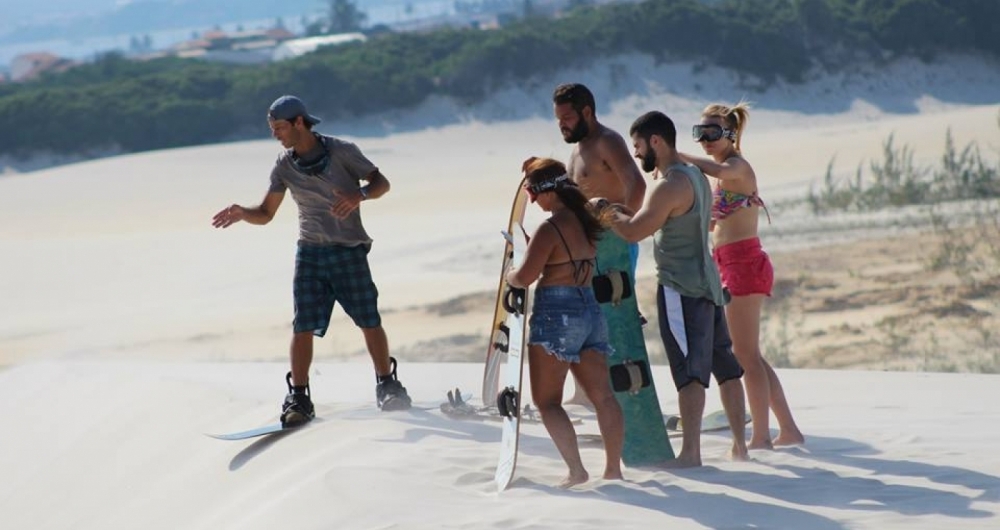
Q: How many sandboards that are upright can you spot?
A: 3